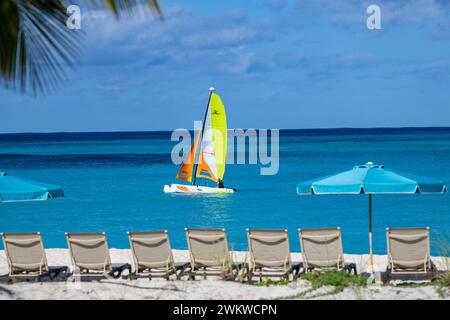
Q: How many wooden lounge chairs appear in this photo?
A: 7